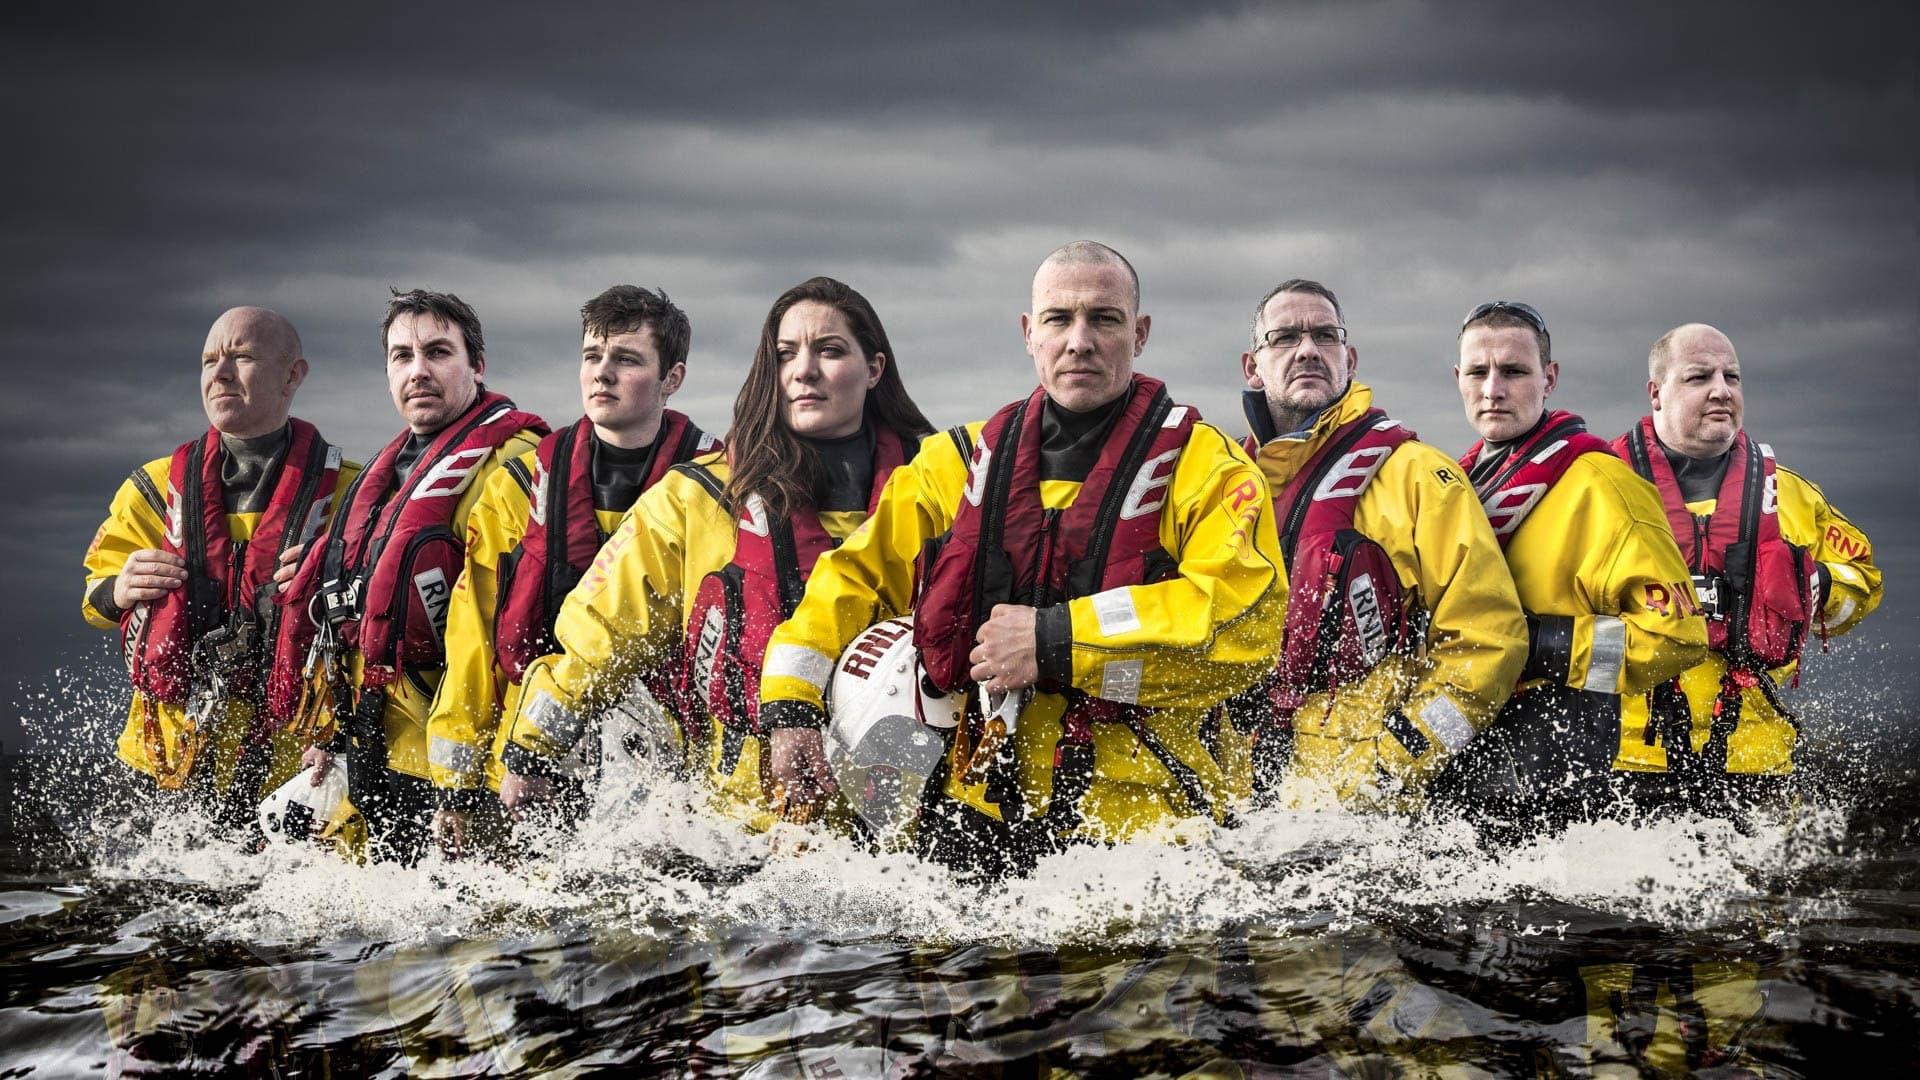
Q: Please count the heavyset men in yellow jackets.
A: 1